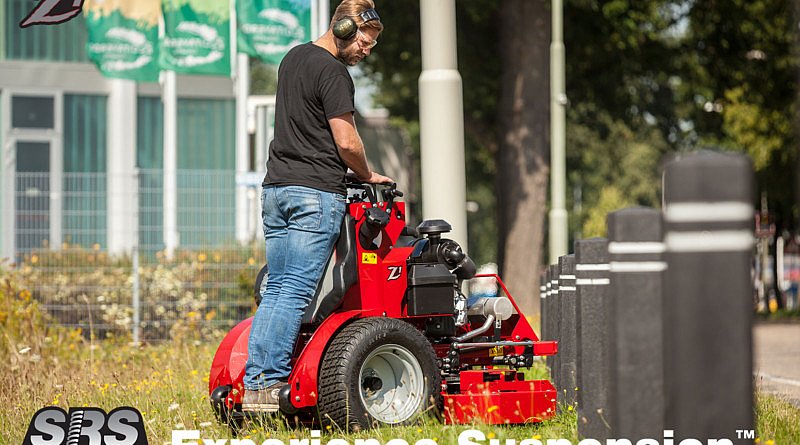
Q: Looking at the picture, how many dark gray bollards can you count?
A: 7